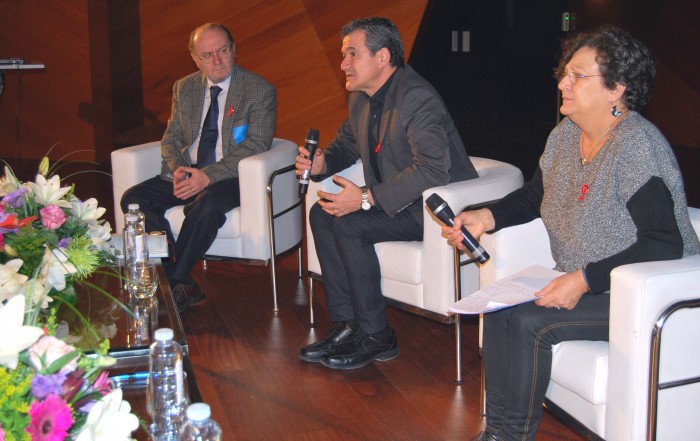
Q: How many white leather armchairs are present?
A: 3